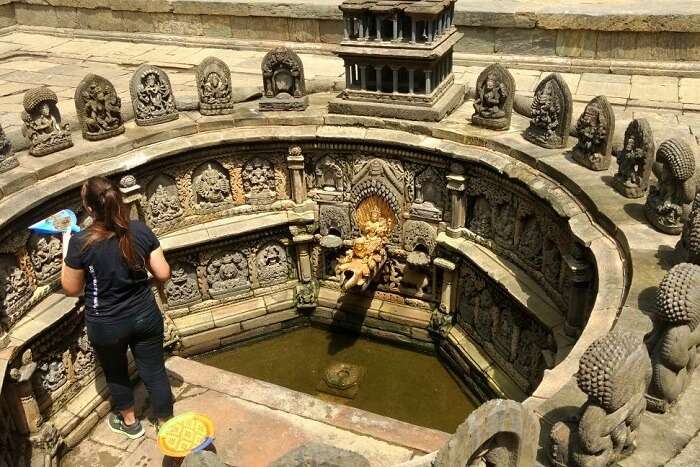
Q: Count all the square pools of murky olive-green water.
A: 1